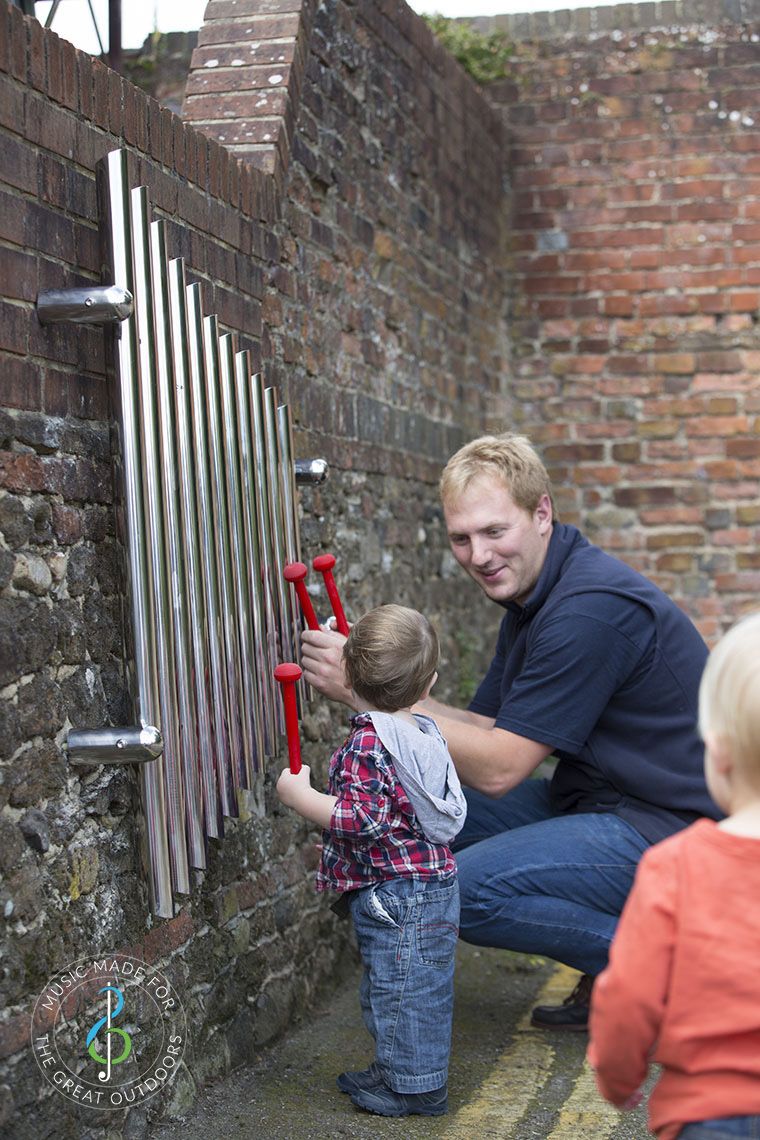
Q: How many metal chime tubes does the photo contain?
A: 11